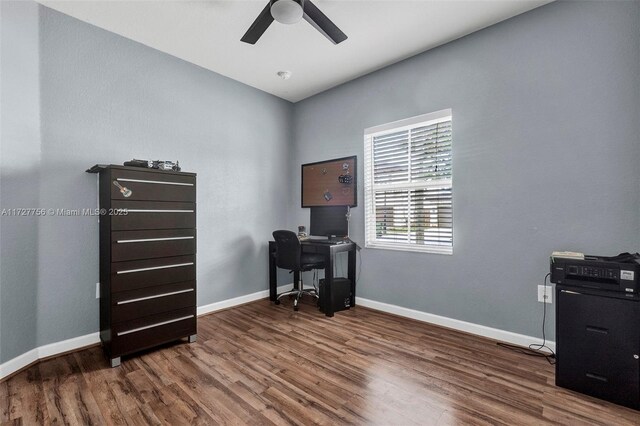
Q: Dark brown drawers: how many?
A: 6